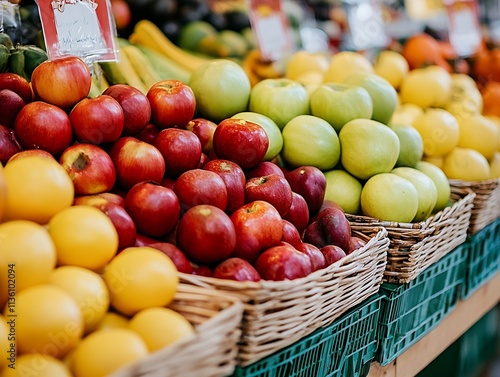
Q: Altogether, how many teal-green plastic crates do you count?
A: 3